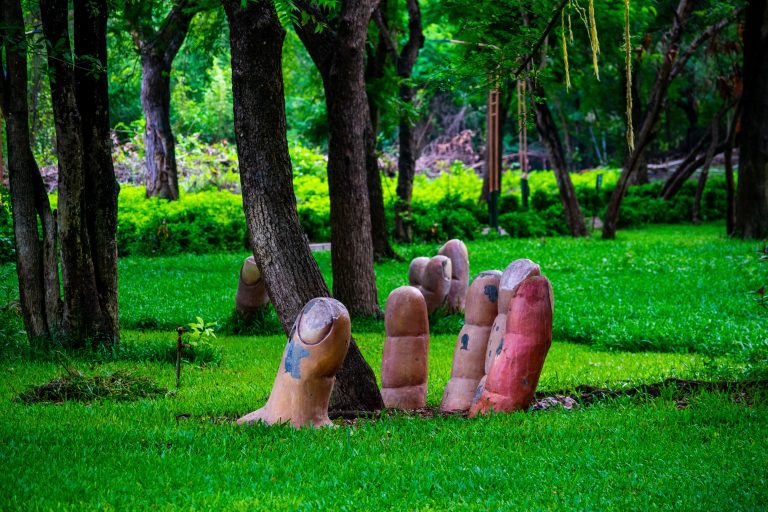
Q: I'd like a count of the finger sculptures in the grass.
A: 9